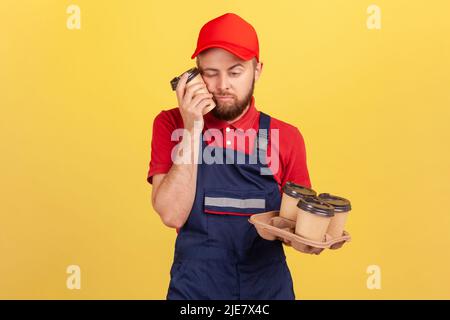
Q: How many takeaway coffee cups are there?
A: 4